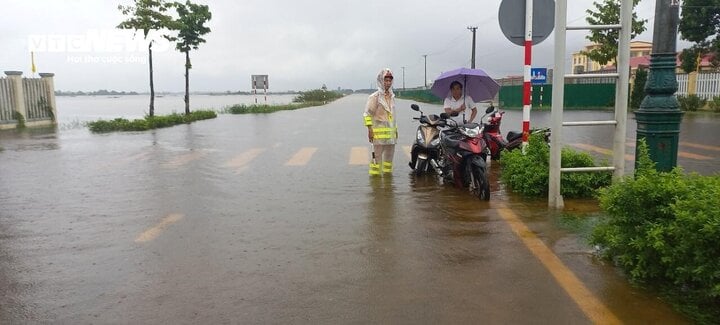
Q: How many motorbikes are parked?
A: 3